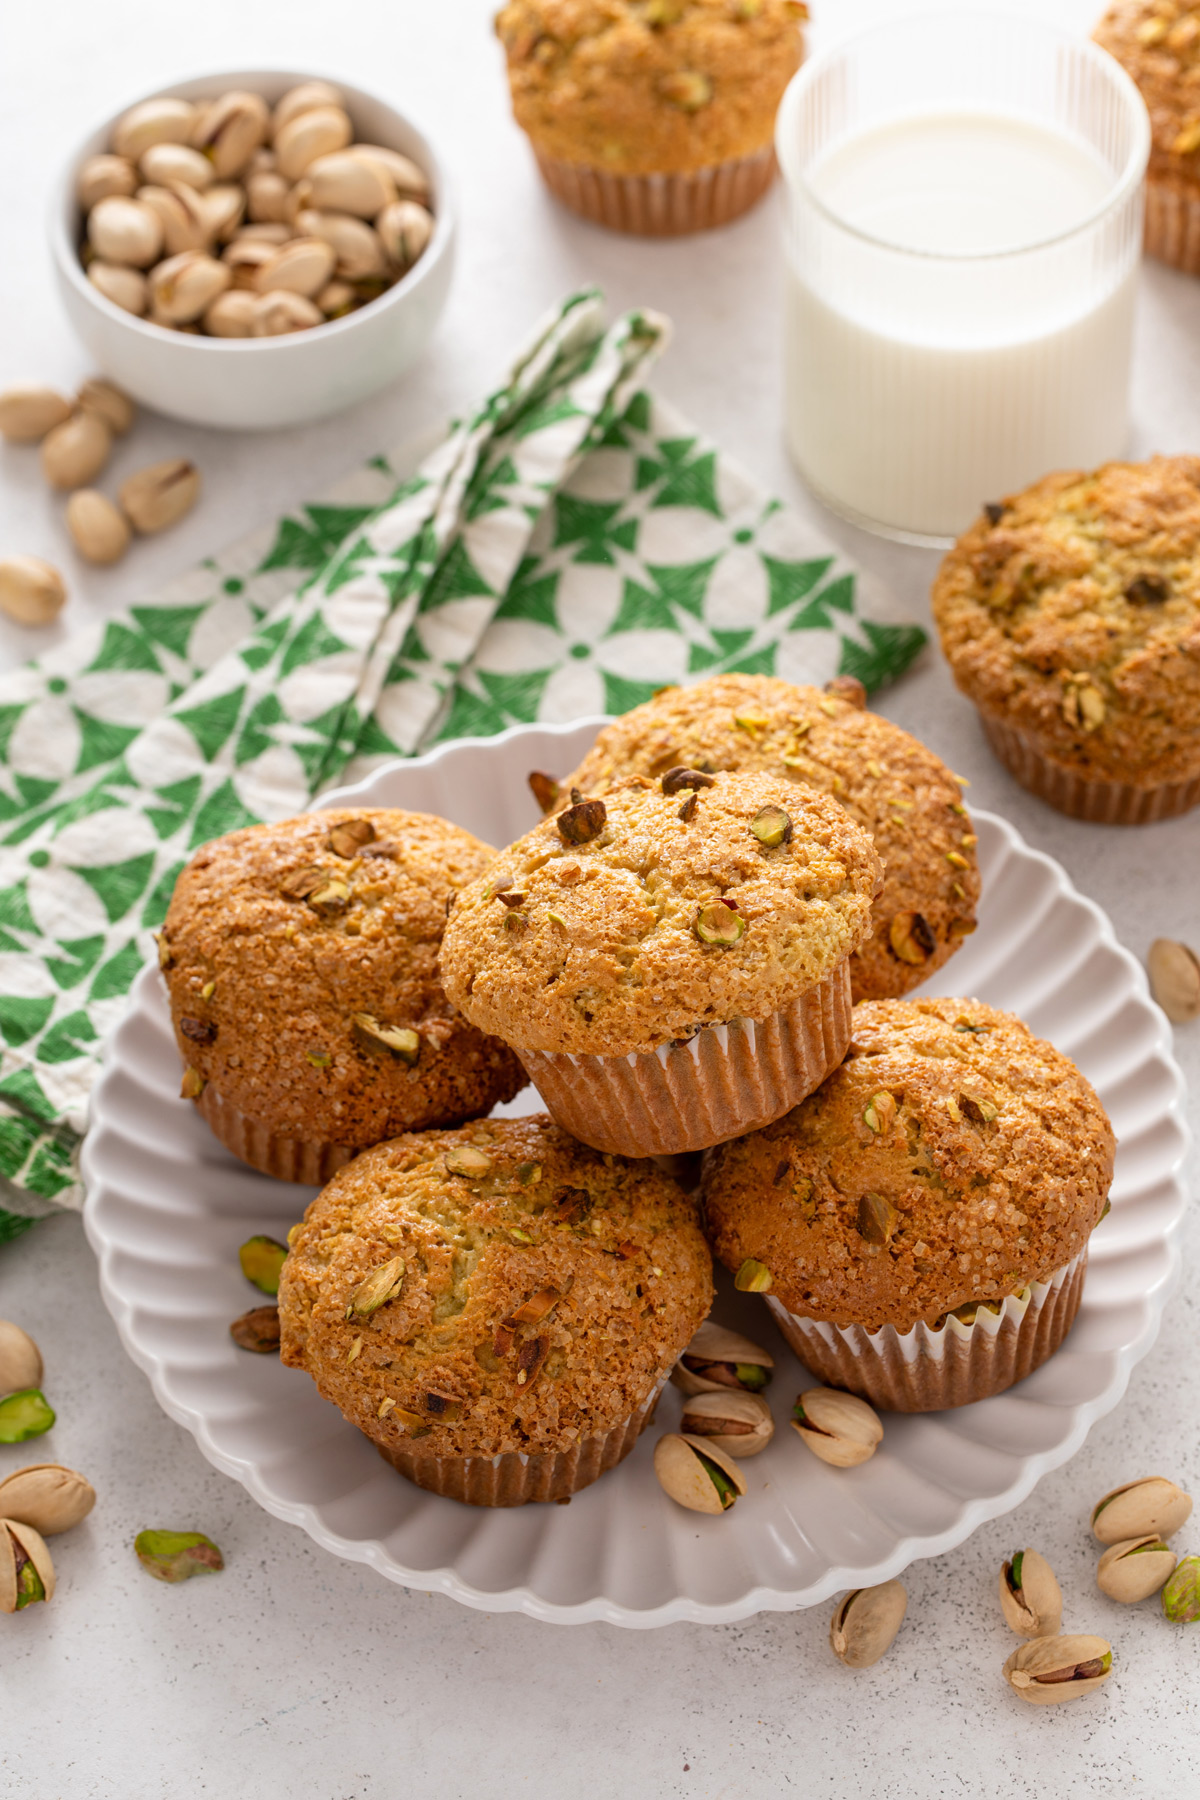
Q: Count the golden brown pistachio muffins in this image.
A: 8